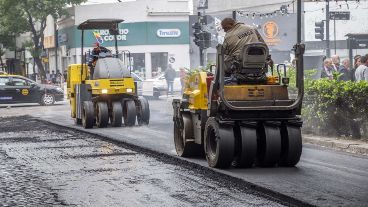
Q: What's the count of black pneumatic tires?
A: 9